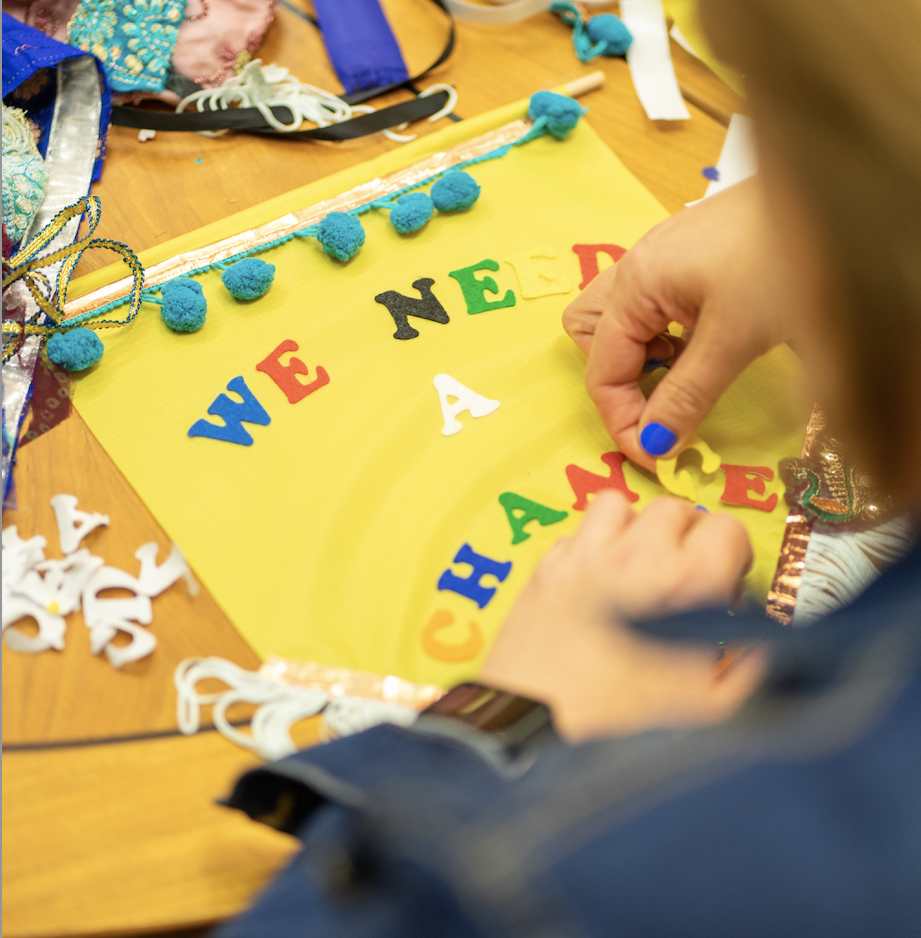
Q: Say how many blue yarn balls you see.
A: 8